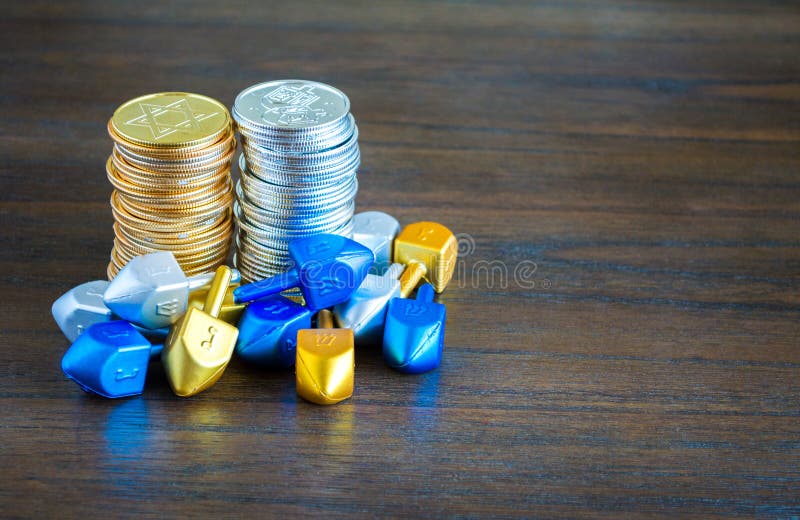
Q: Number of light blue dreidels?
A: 4